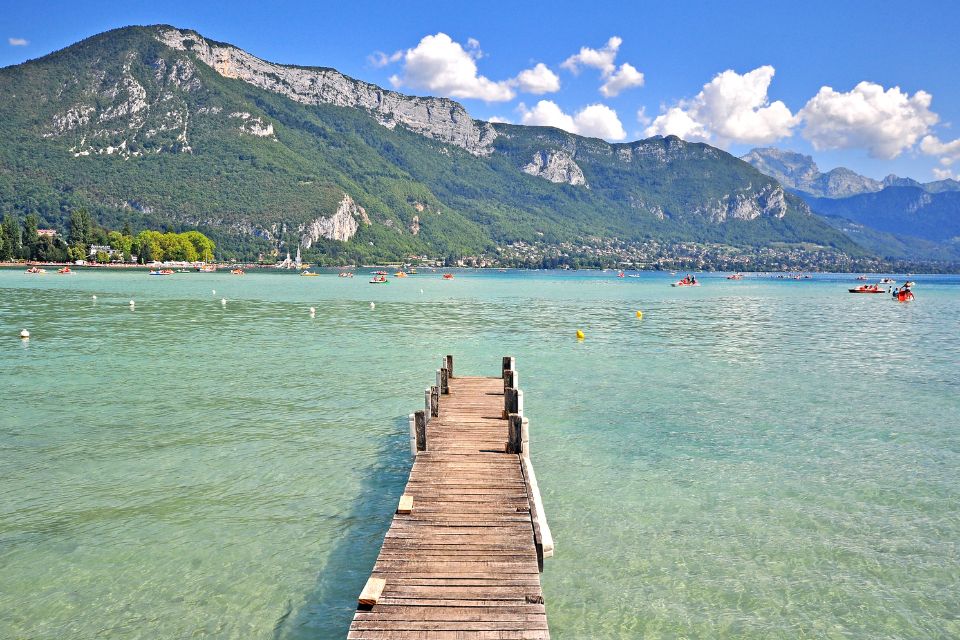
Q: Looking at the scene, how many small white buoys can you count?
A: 8